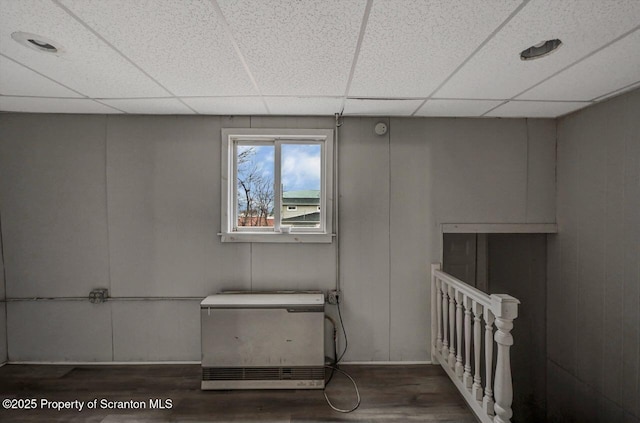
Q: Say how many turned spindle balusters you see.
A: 7